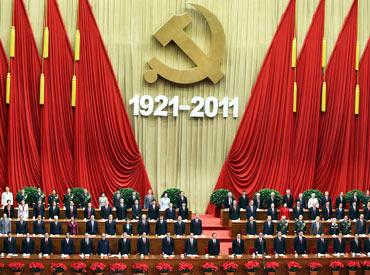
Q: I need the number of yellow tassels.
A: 12